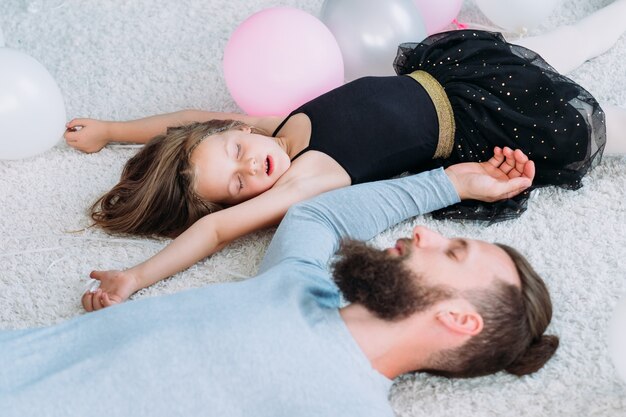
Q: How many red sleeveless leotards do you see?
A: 0